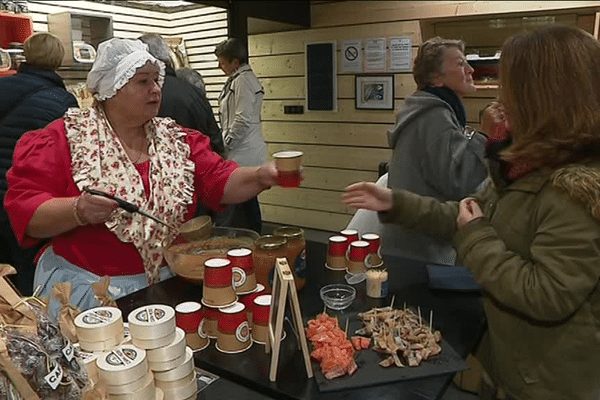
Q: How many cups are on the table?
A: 11